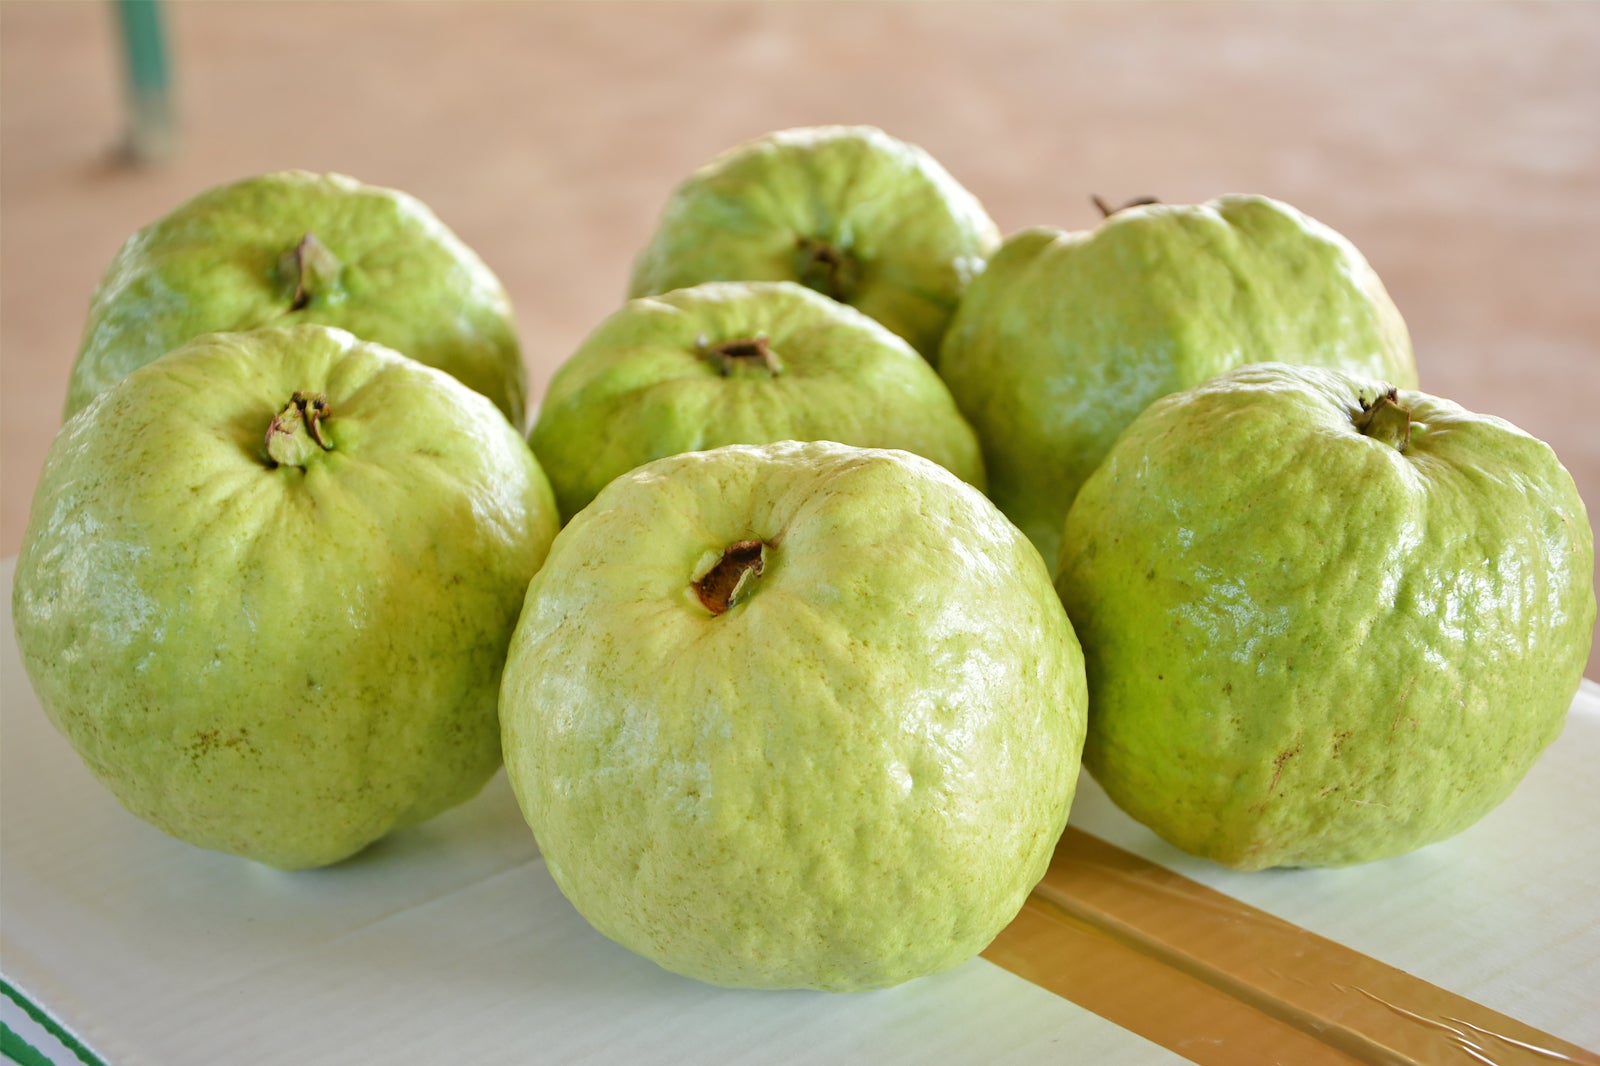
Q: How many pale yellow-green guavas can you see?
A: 7